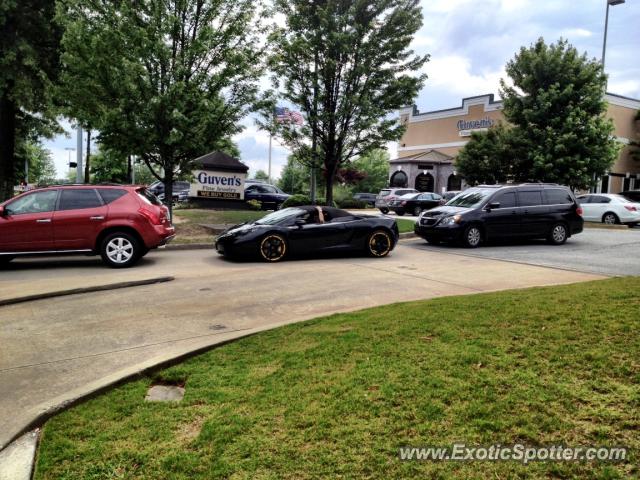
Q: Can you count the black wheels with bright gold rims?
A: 2